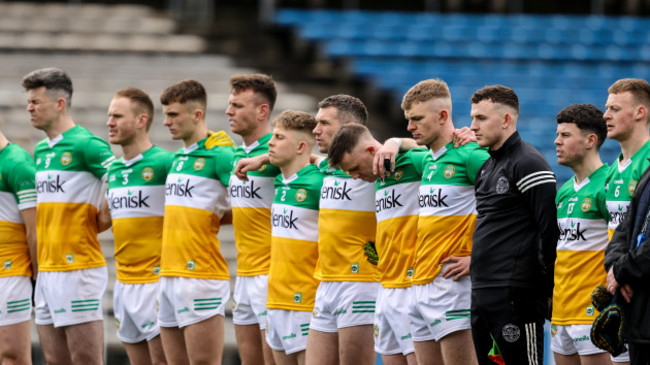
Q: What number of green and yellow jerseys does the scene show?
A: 11